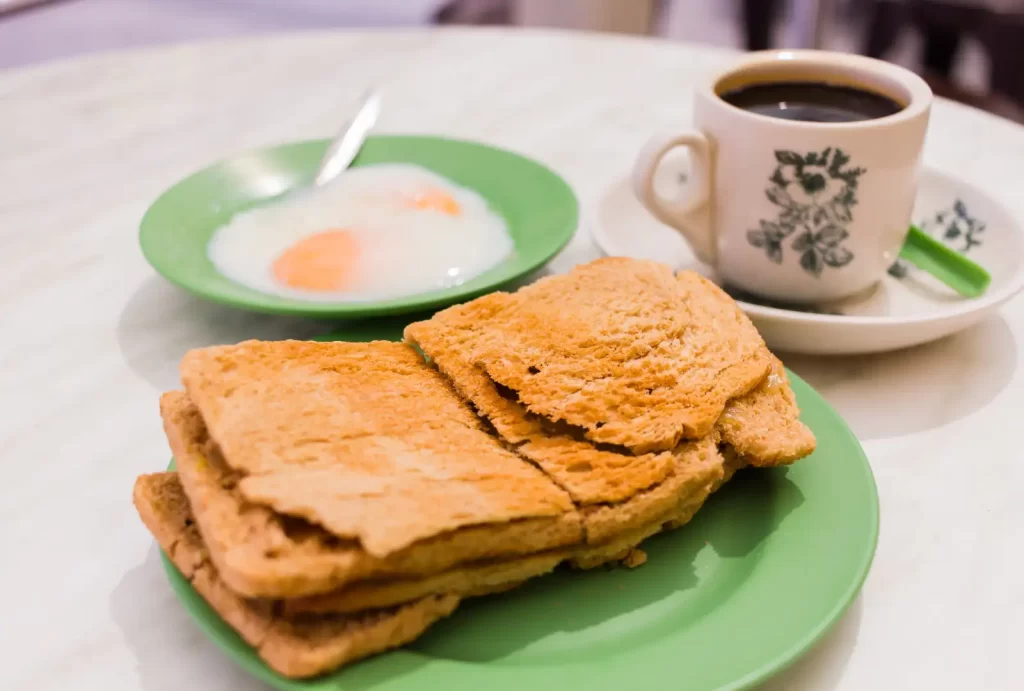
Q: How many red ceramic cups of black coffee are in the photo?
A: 0